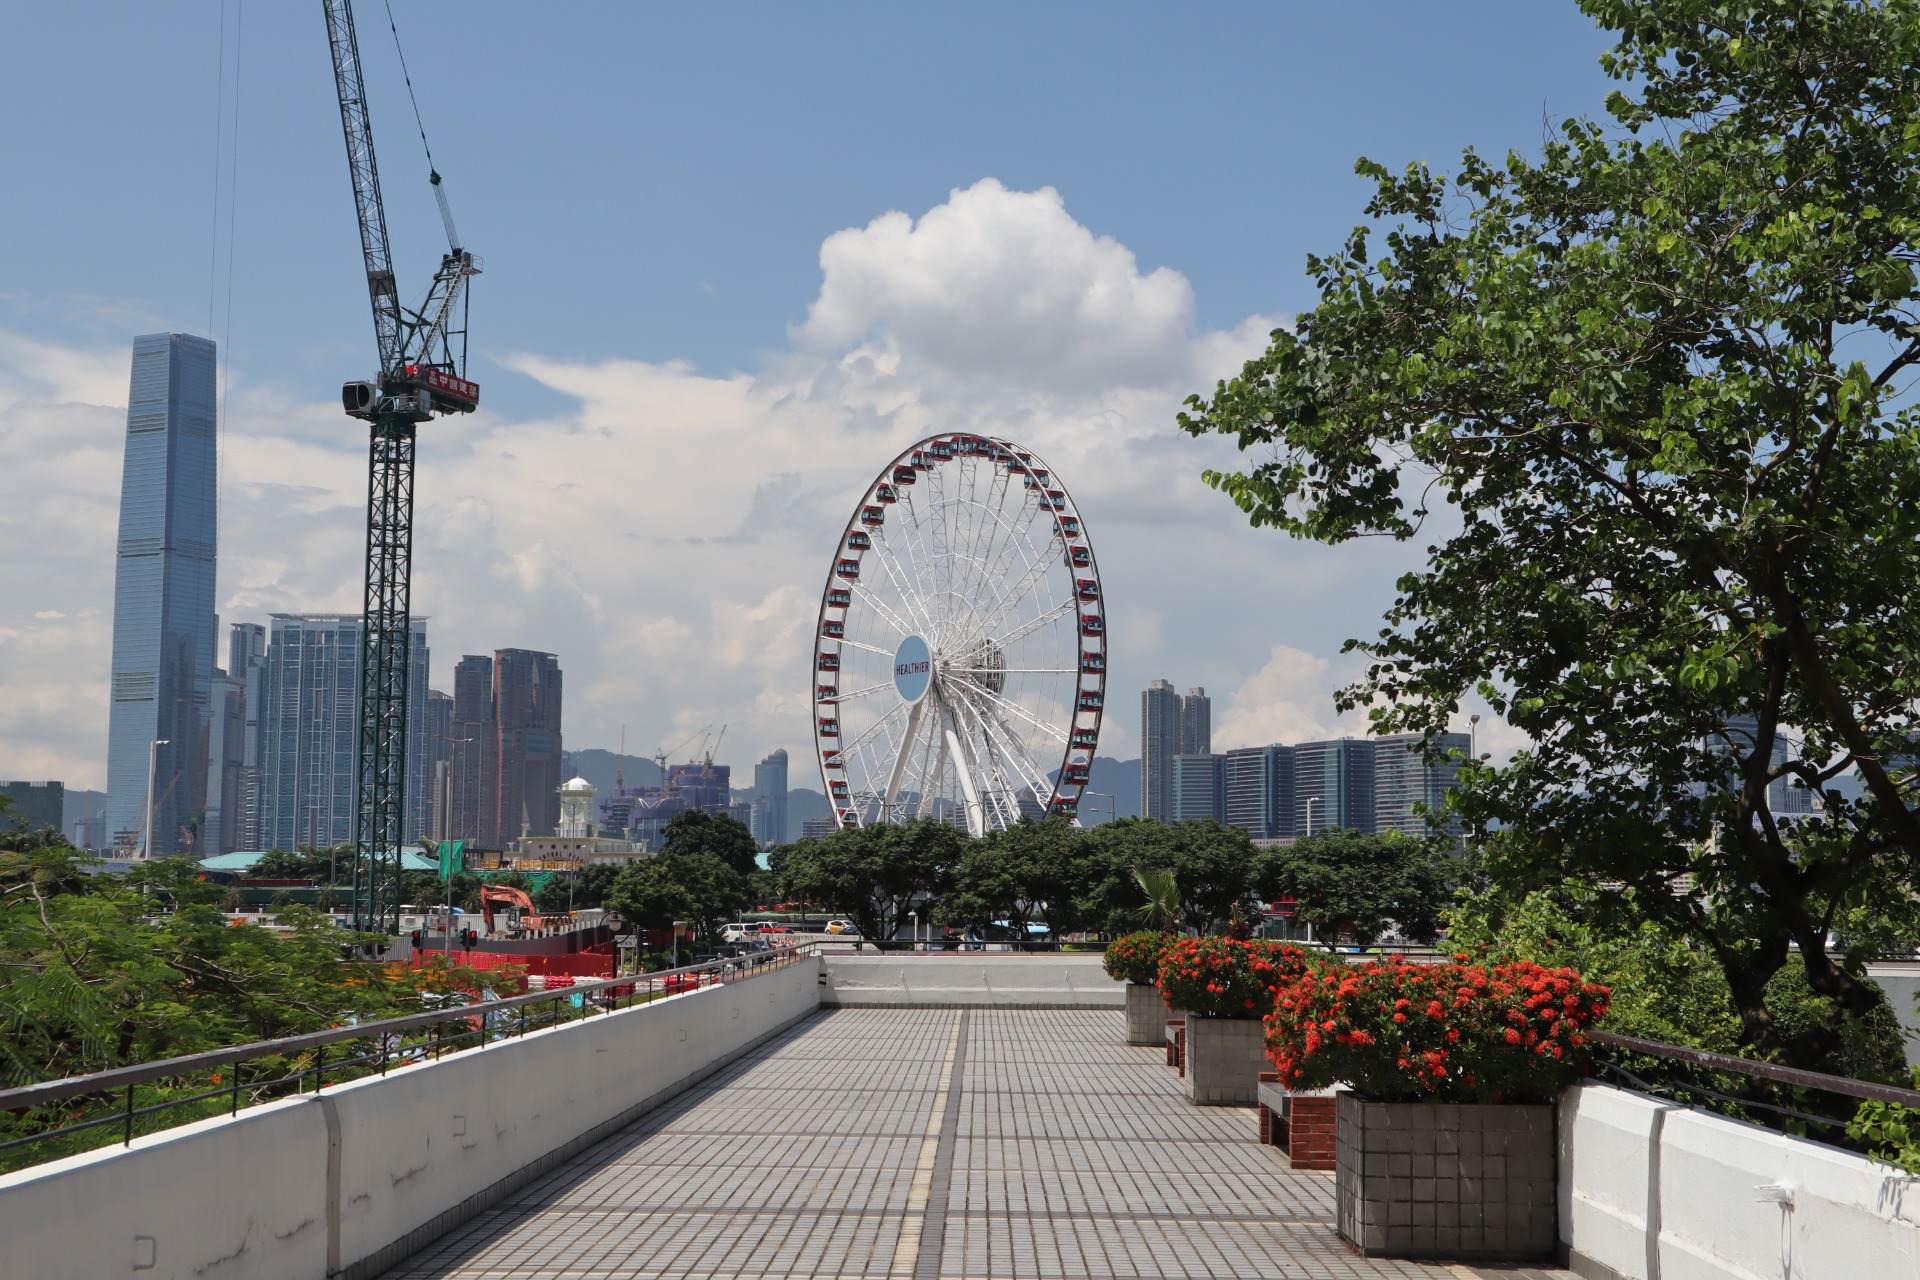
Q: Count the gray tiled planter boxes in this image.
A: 3